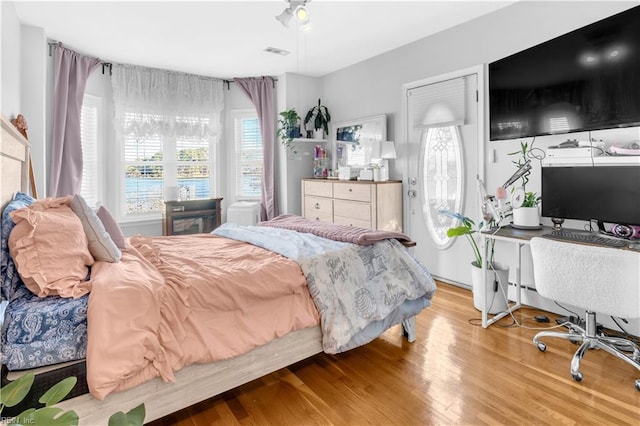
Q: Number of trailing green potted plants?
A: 1